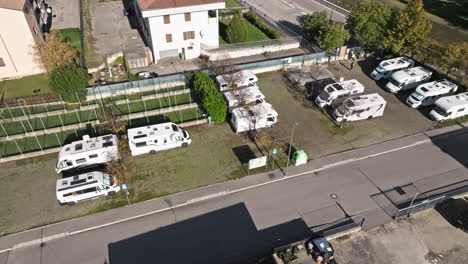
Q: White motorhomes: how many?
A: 12